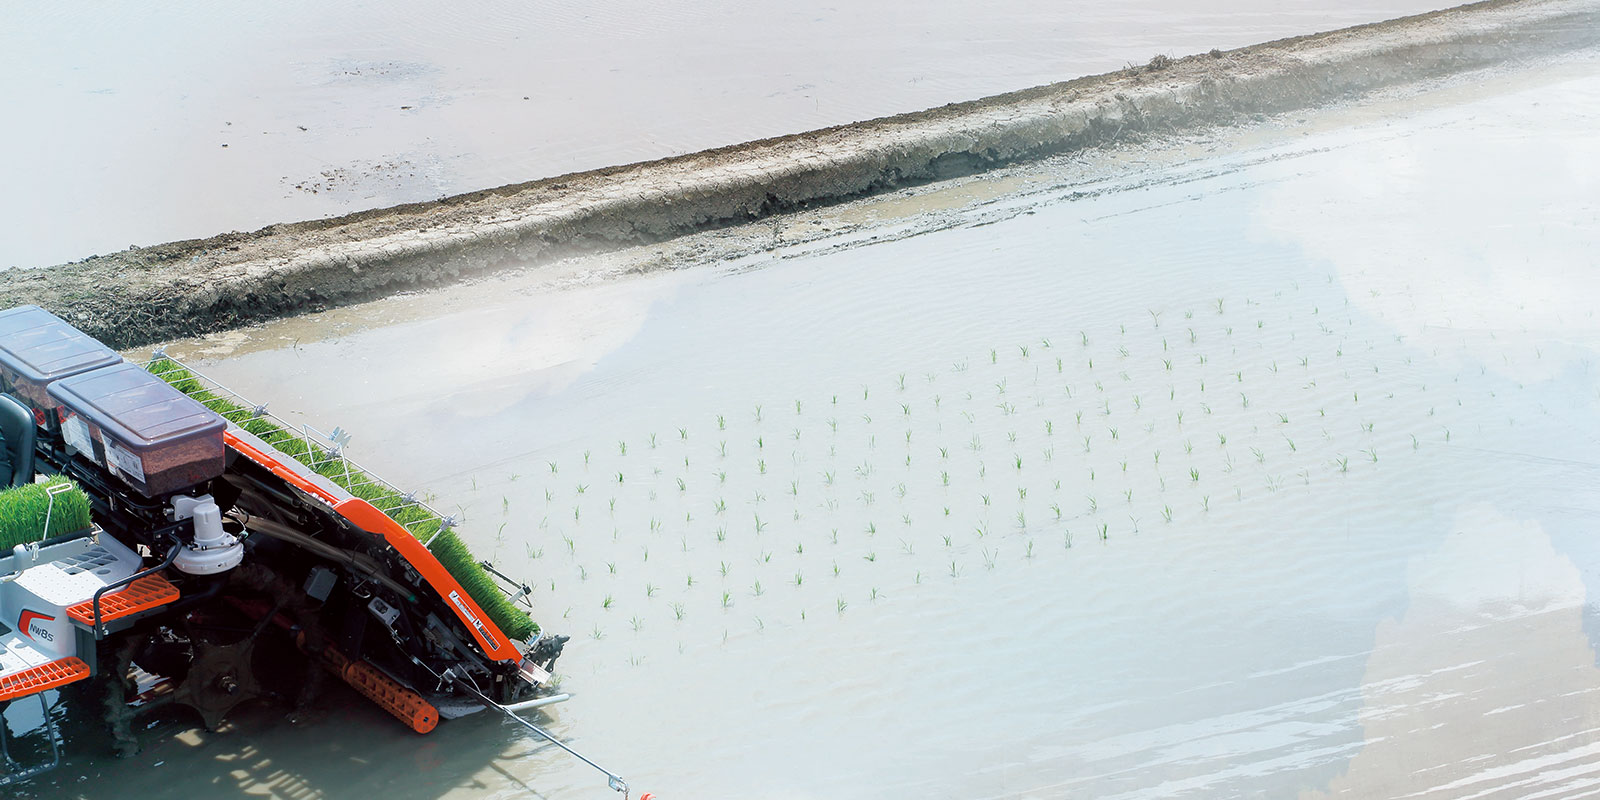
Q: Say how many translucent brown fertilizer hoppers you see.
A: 2